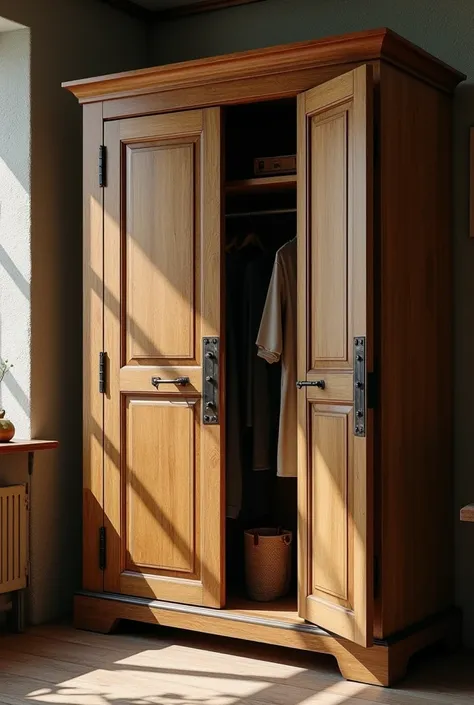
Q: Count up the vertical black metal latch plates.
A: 2